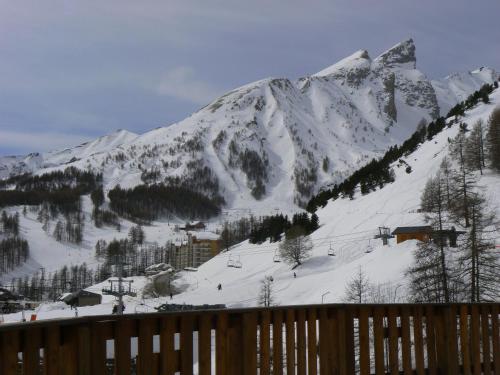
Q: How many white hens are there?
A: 0